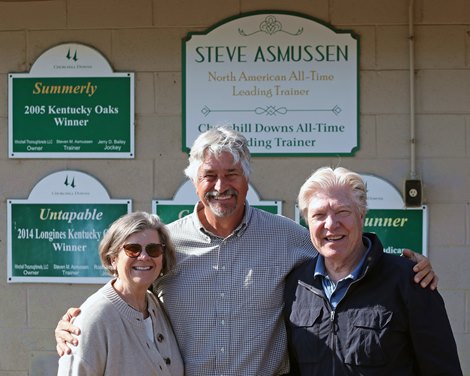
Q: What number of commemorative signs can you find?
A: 5